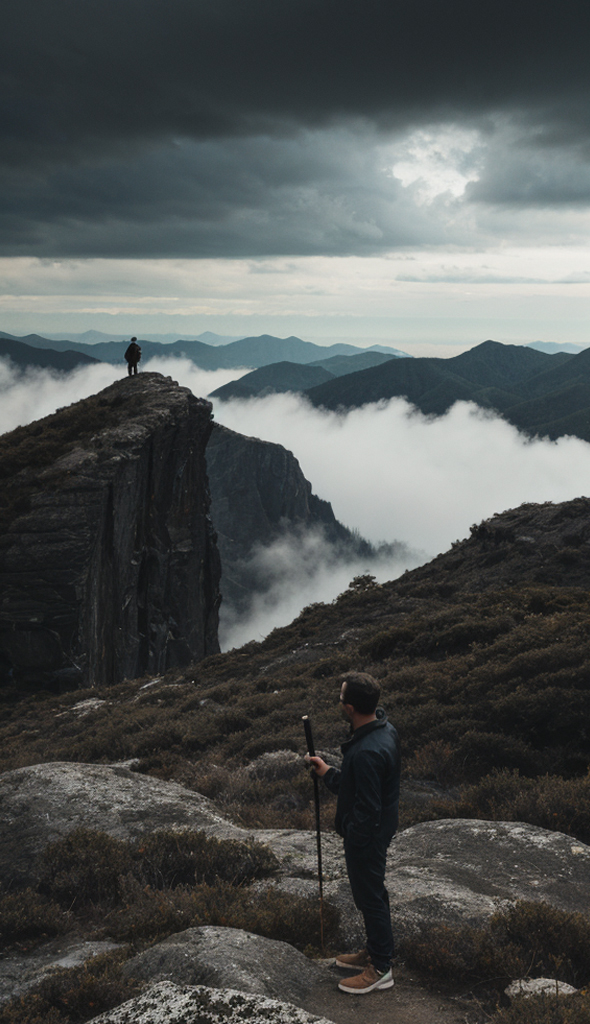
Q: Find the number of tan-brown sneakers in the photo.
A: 2